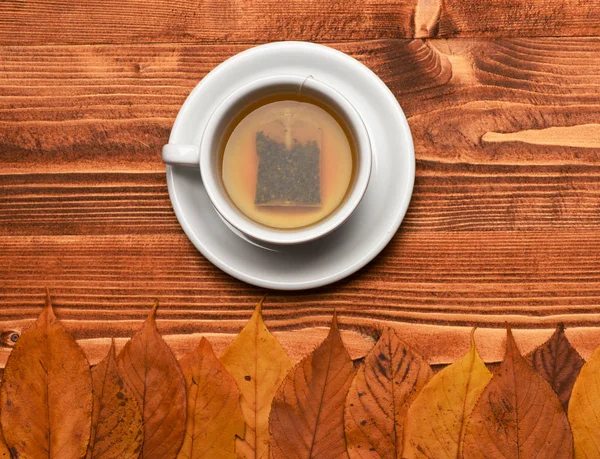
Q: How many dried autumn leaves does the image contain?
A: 11